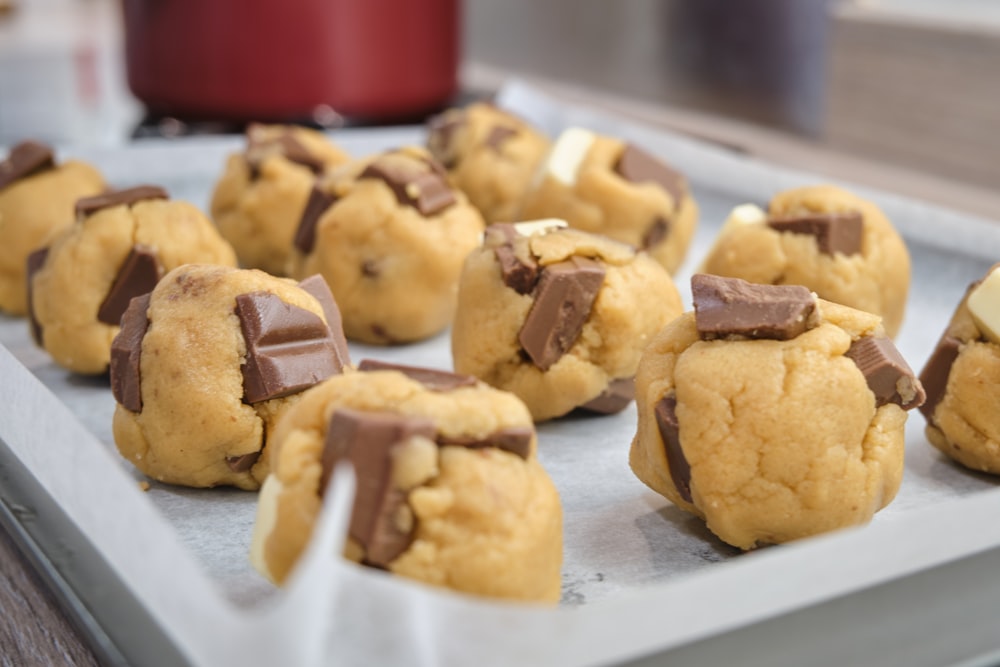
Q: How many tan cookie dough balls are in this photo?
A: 12